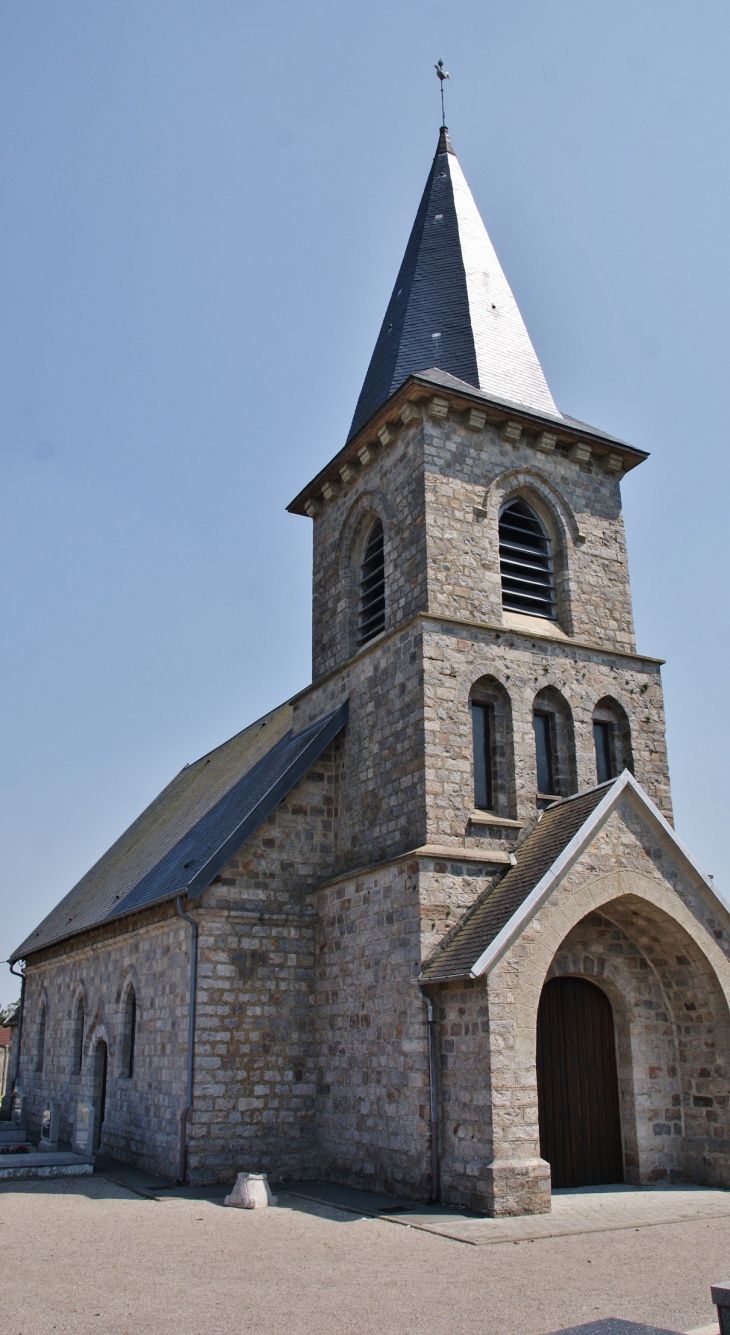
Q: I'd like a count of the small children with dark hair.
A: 0